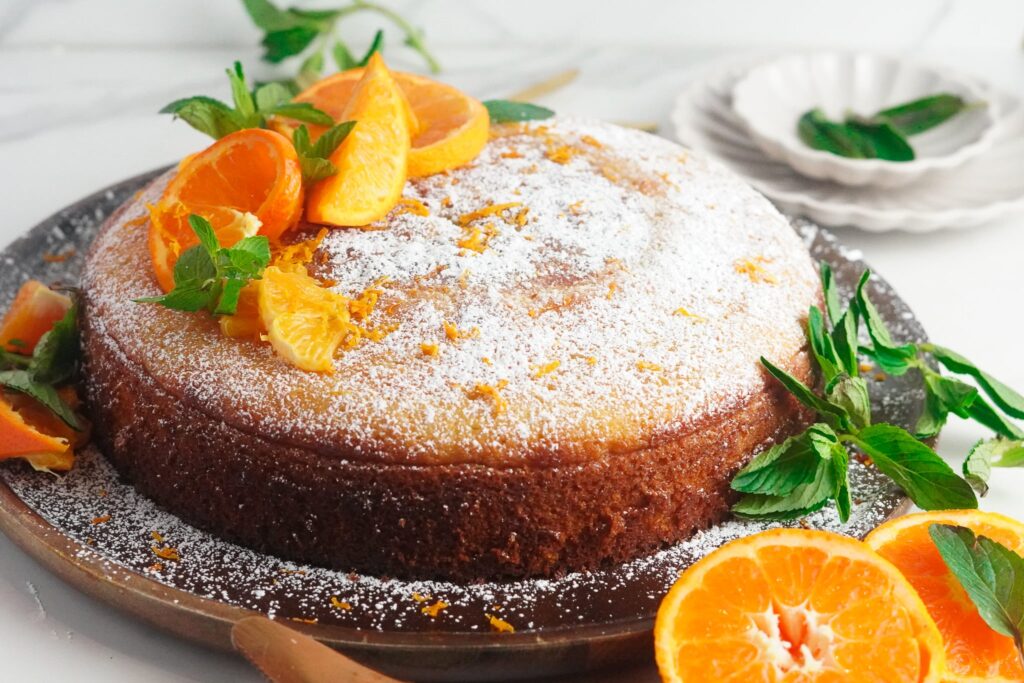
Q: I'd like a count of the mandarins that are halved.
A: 2